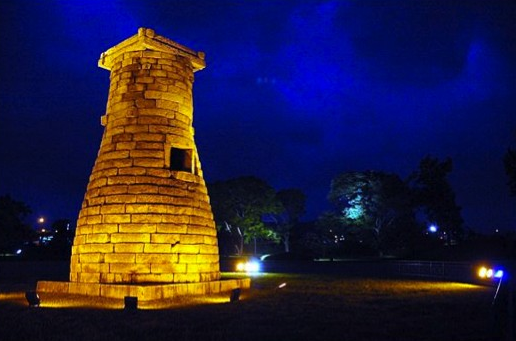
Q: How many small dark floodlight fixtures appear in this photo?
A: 3